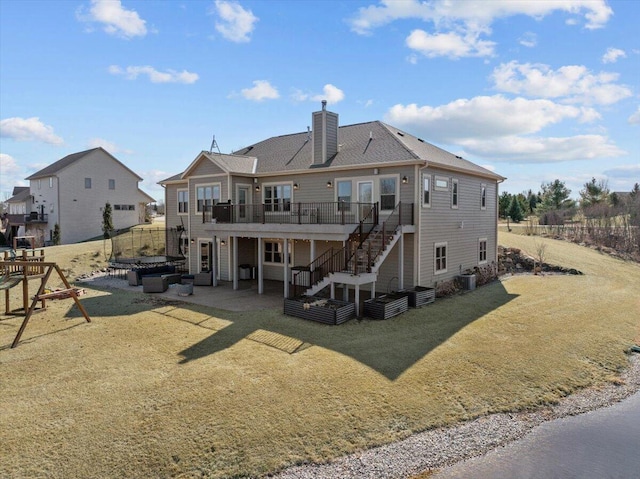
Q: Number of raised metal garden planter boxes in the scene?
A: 3